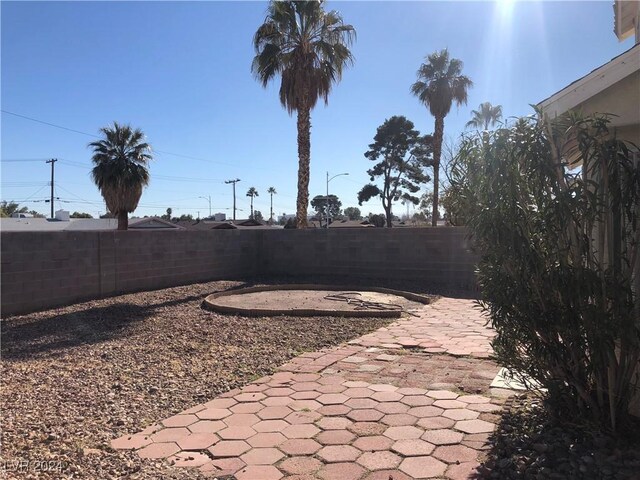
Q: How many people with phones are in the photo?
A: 0